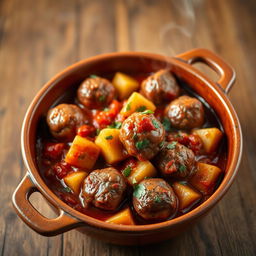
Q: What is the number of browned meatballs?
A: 8